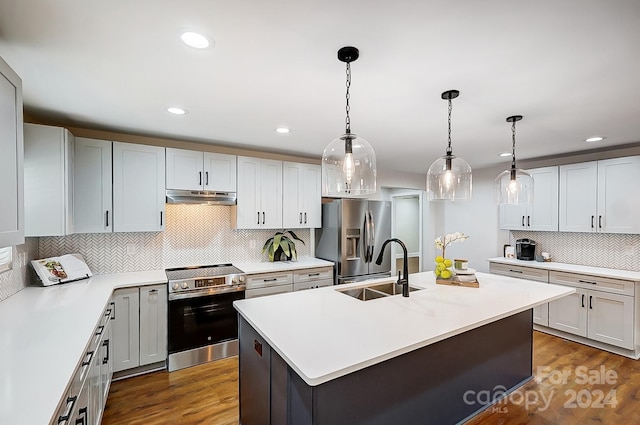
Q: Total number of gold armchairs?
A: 0